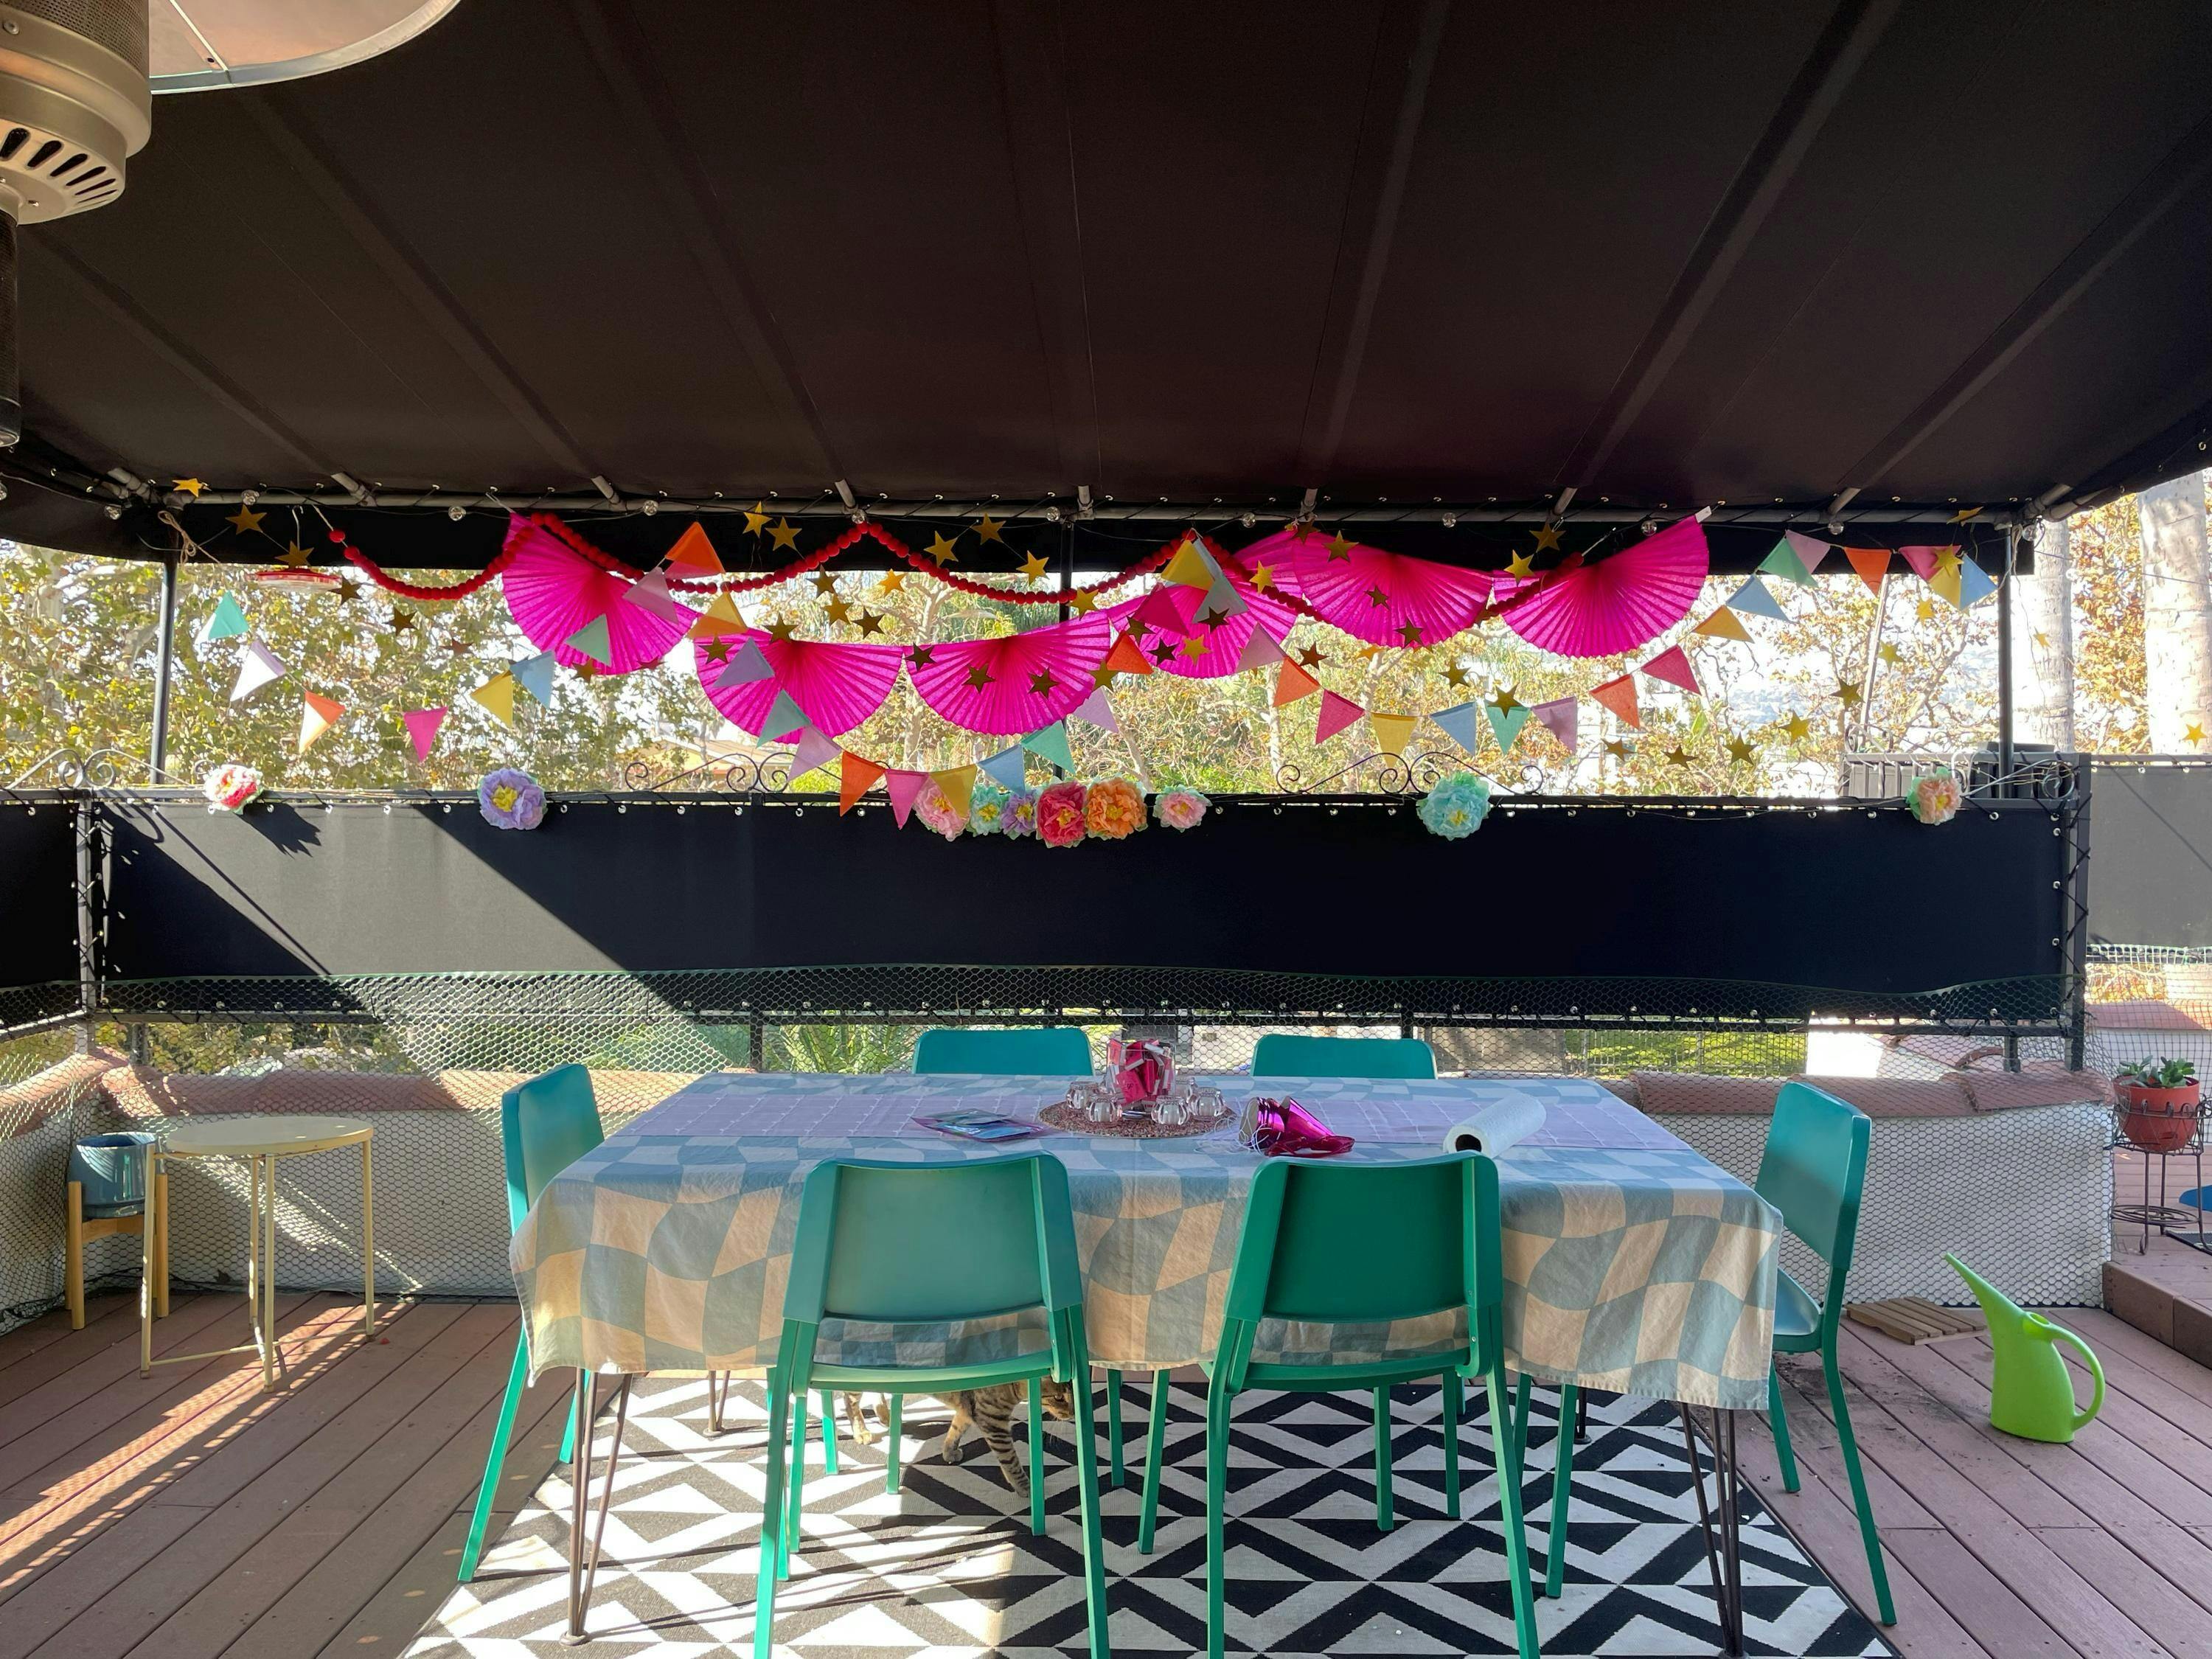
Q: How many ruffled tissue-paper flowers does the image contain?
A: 10